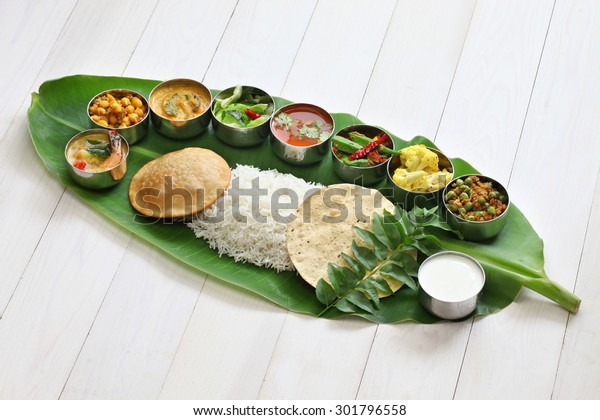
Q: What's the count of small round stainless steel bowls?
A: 9